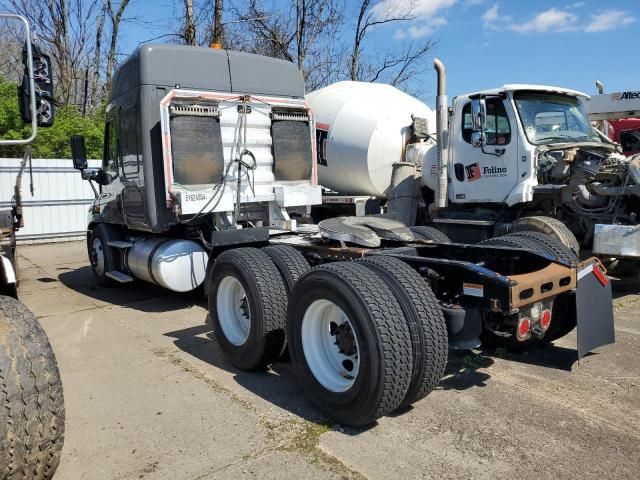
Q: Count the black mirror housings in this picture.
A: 2